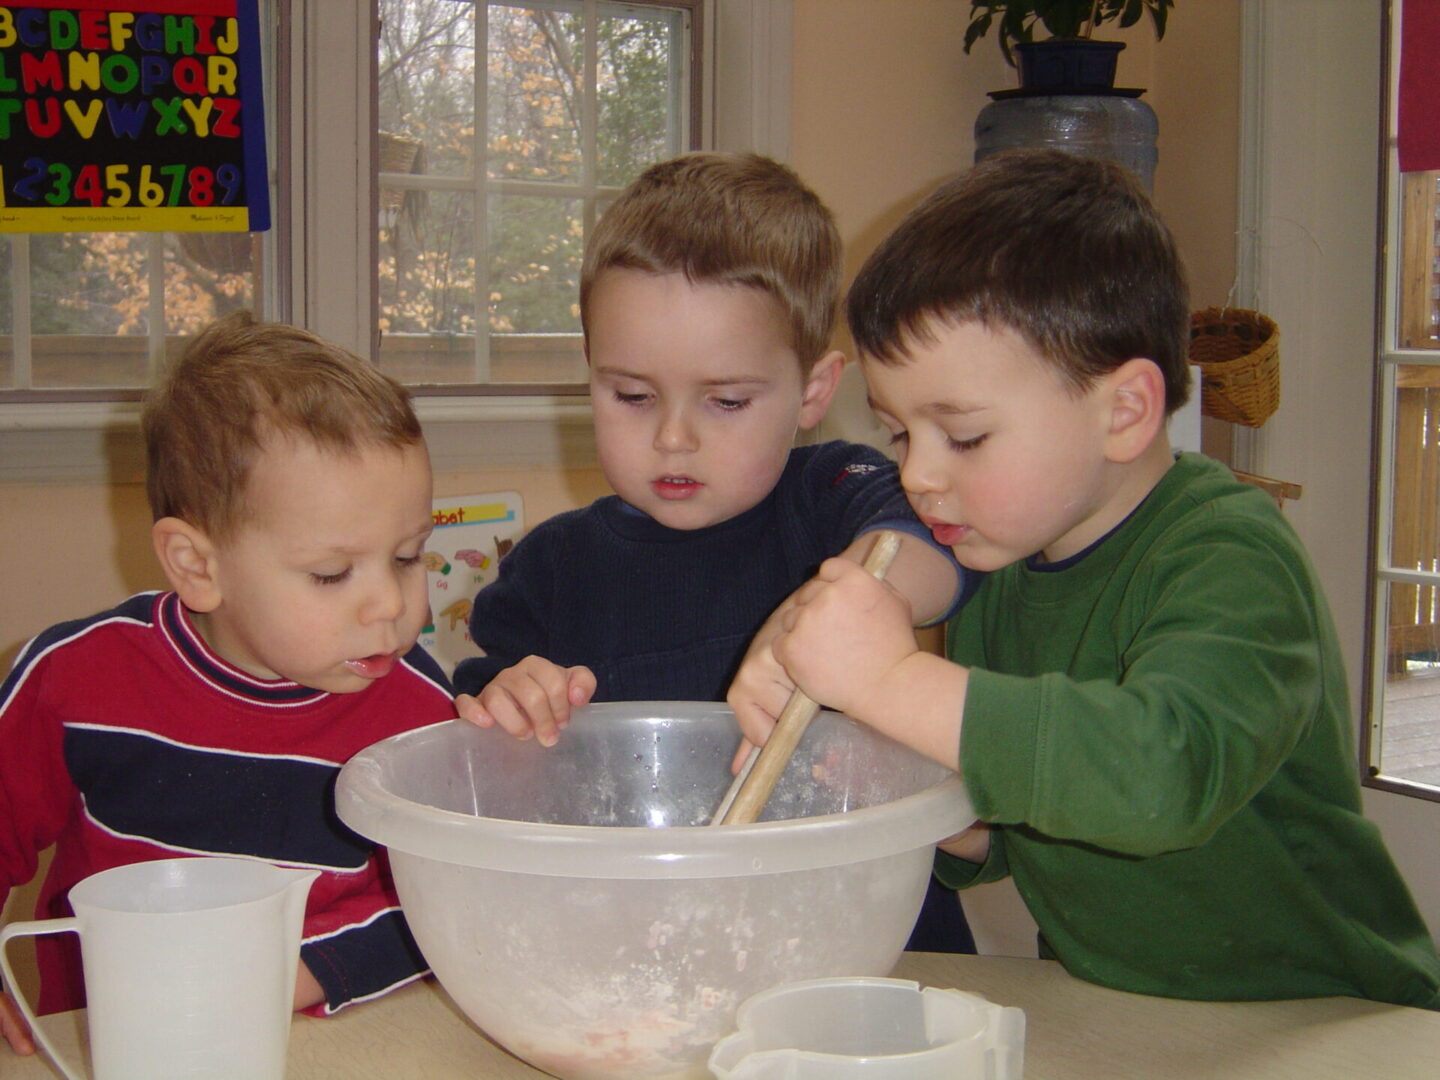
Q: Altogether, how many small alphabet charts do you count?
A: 1